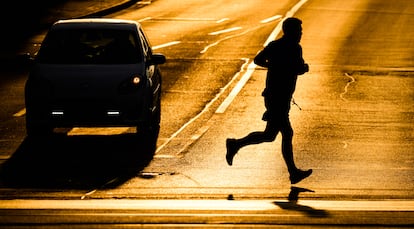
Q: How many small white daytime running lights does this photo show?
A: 2